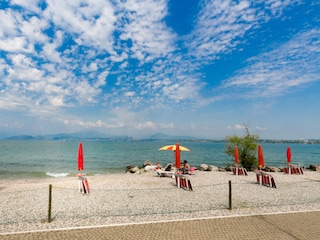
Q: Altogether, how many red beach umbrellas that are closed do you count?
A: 5